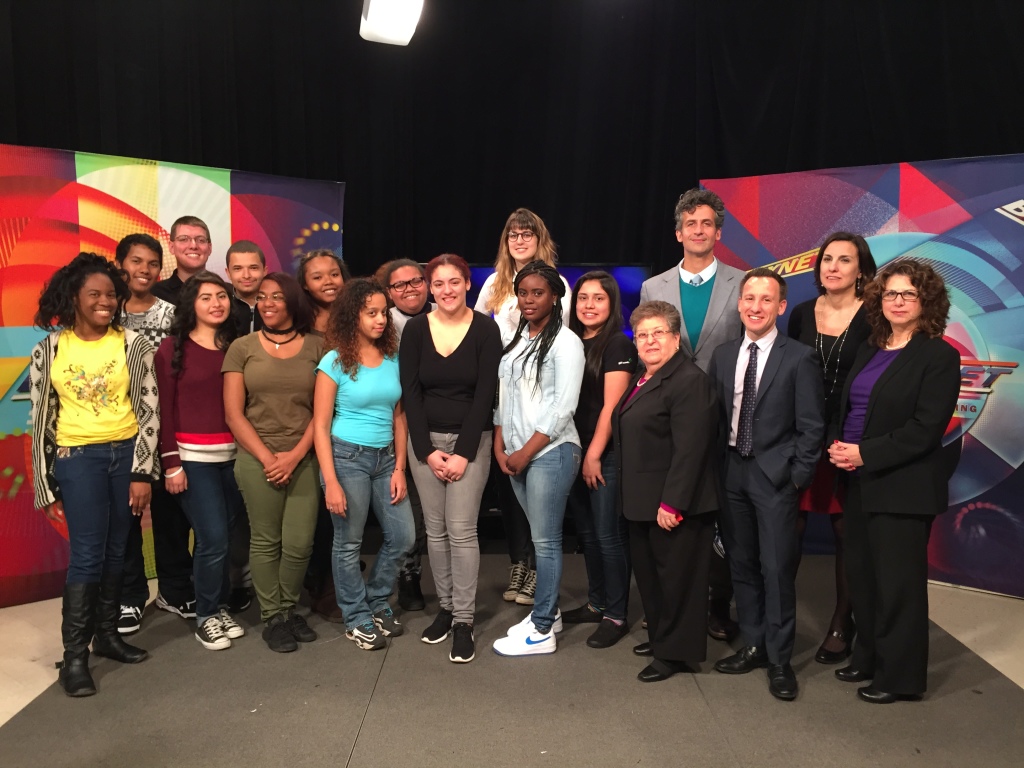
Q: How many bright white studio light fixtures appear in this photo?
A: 1